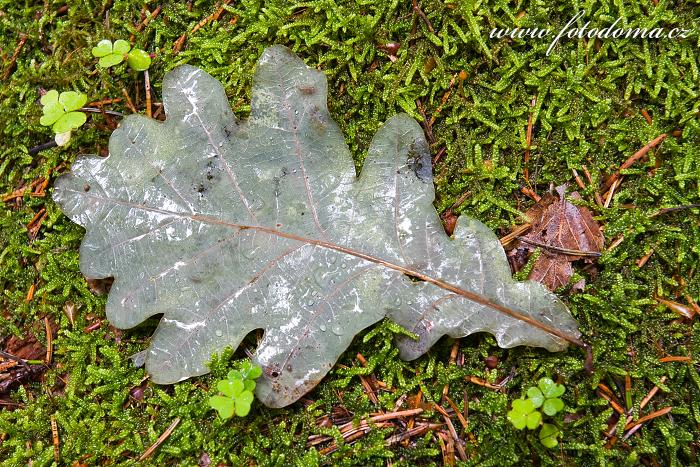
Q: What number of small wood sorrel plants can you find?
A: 4